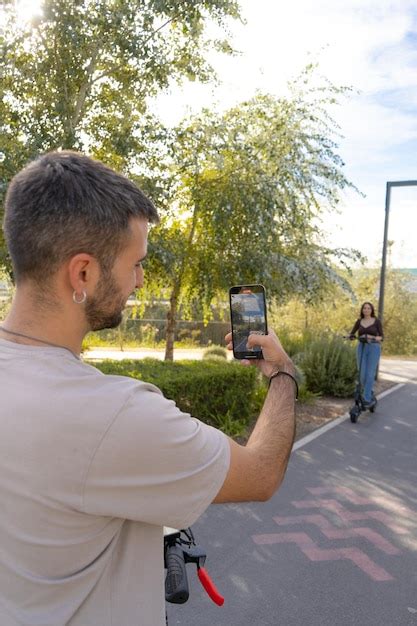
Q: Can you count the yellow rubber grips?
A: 0